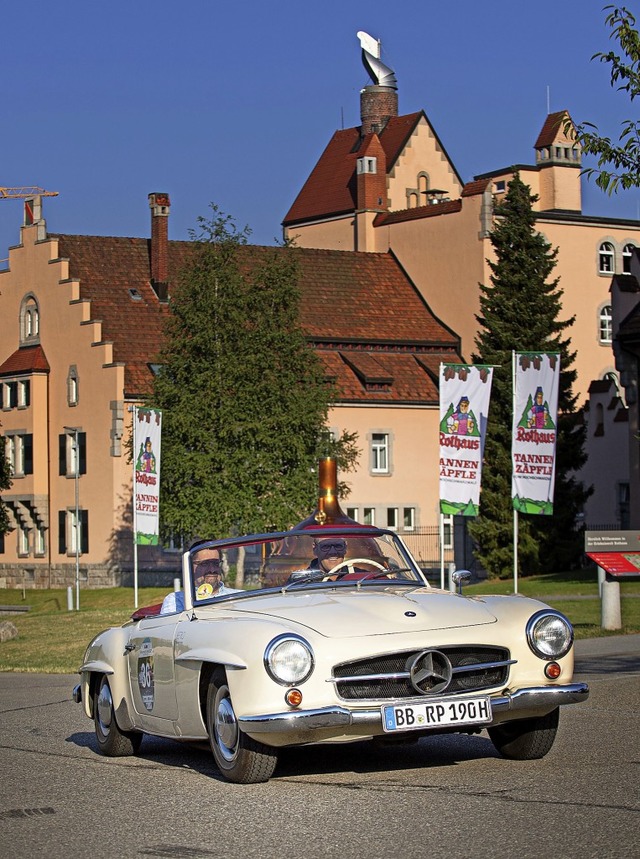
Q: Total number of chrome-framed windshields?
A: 1